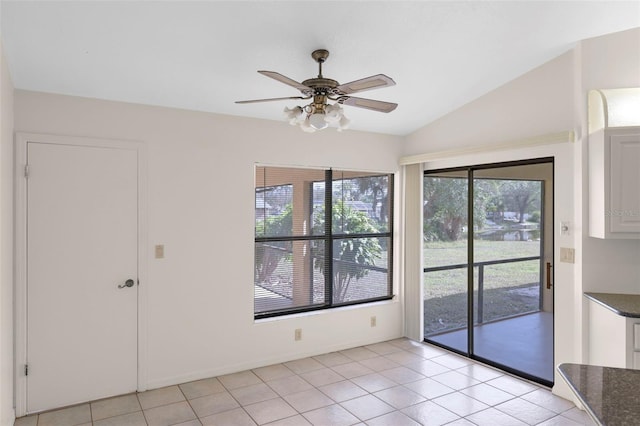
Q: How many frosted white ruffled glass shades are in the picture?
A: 4